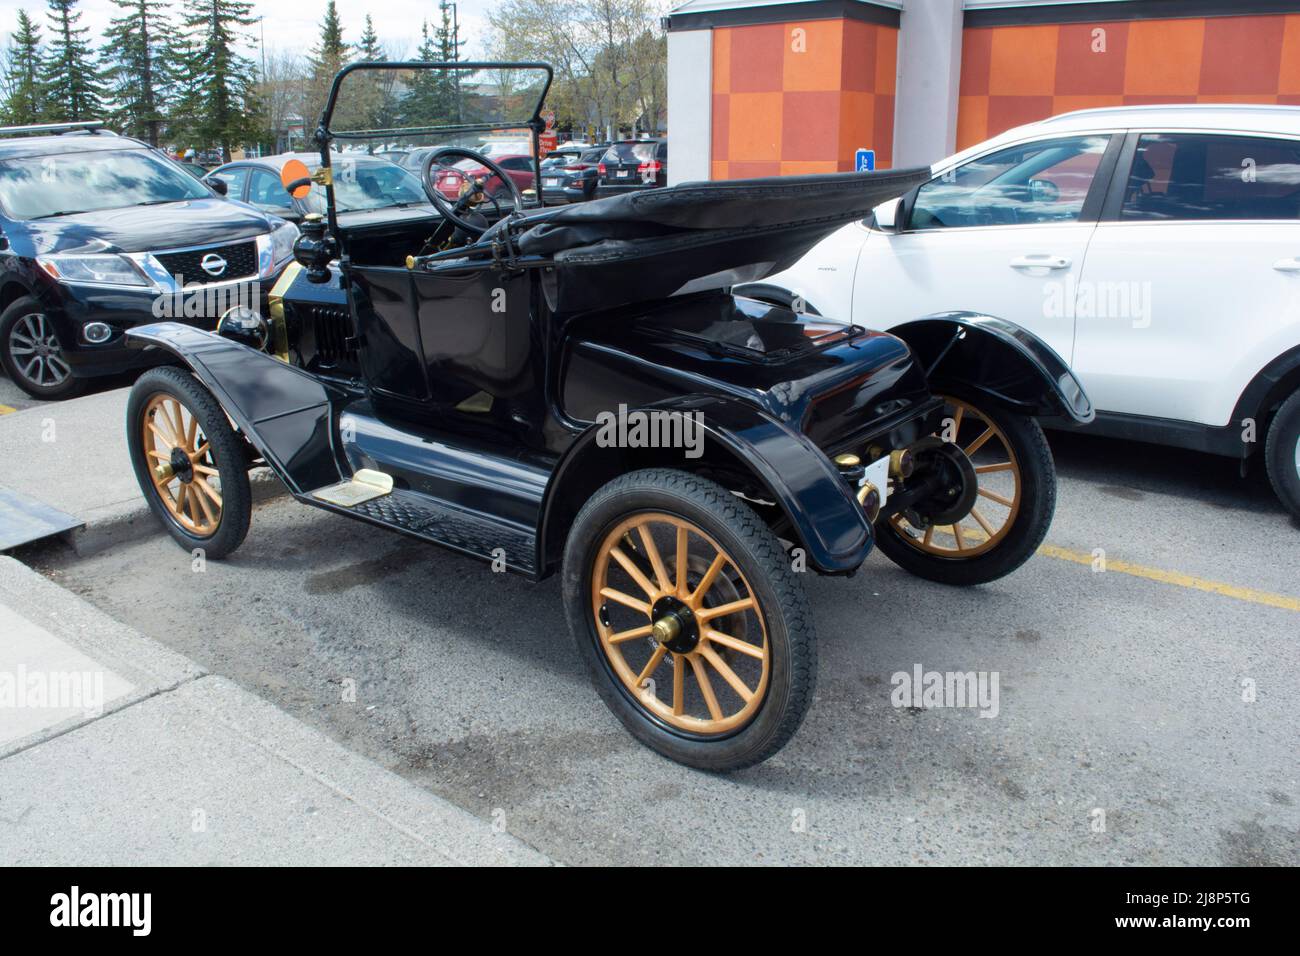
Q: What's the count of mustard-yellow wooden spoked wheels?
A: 3